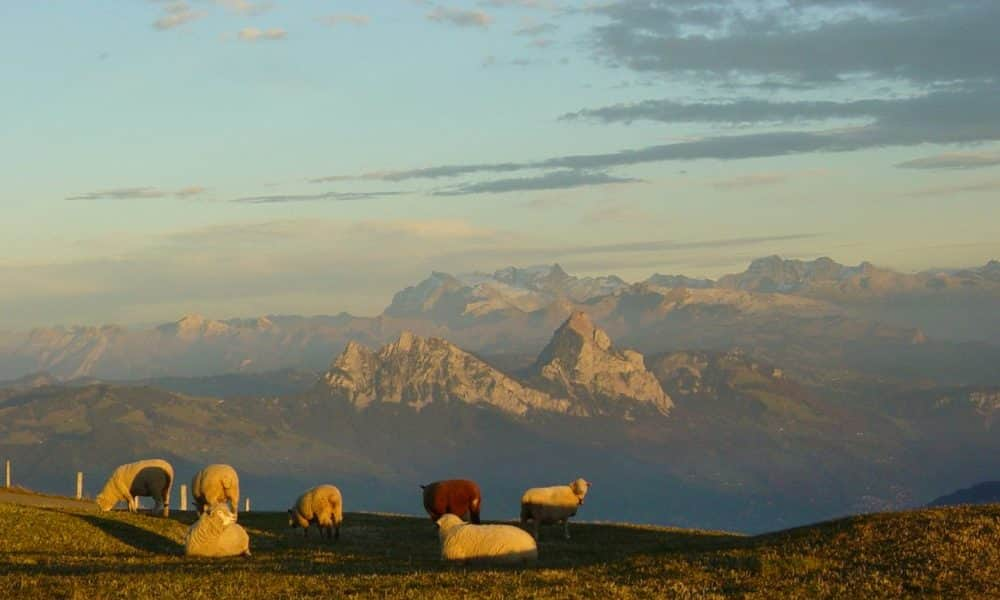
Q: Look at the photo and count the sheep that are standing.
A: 5